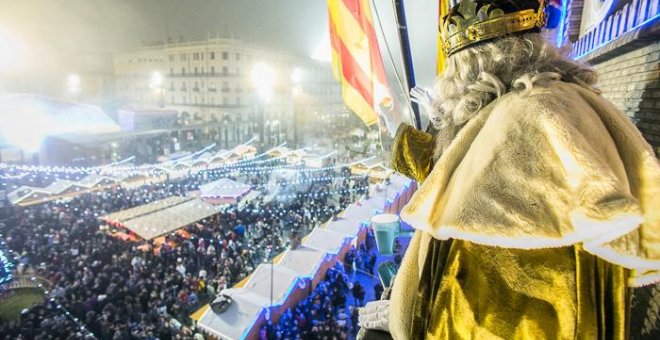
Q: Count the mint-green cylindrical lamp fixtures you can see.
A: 2